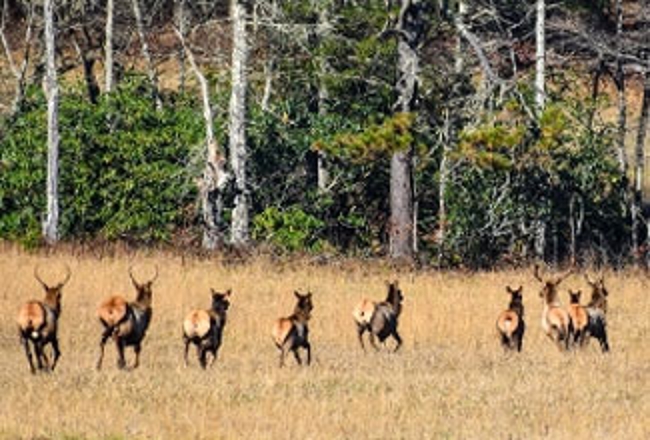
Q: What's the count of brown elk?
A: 9